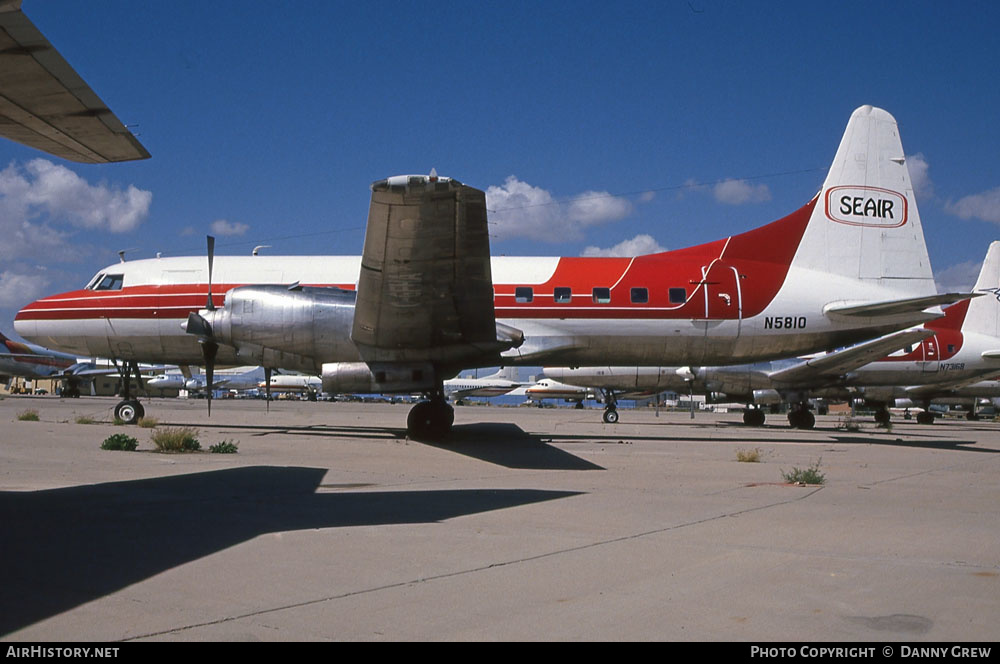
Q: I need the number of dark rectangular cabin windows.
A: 5